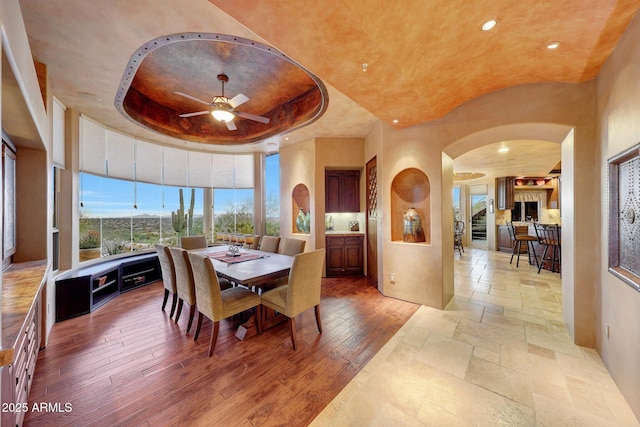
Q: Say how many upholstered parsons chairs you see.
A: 8